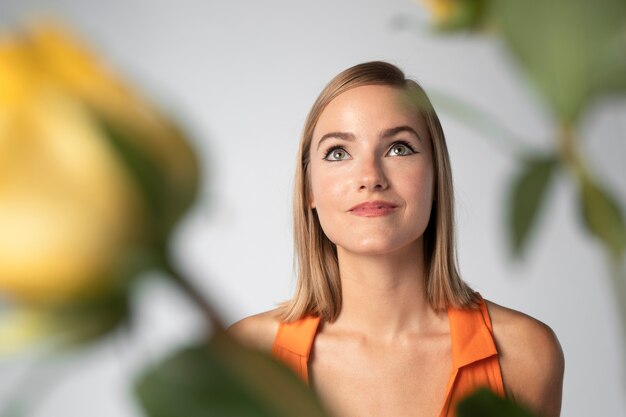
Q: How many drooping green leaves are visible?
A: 2